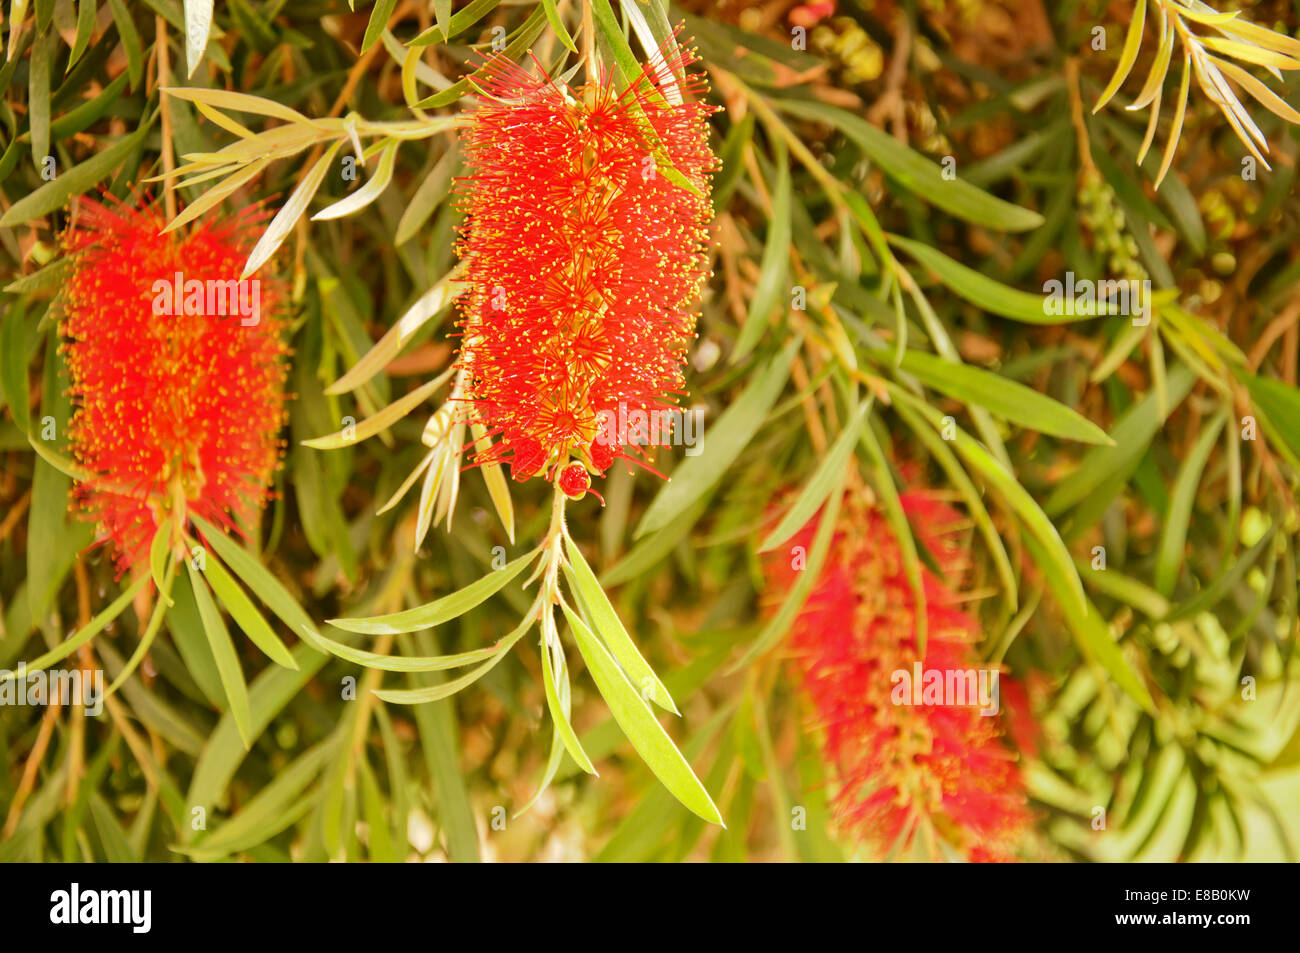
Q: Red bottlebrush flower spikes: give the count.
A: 3